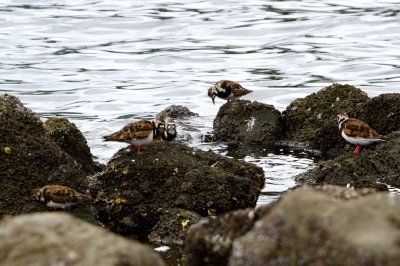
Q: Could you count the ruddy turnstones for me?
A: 5